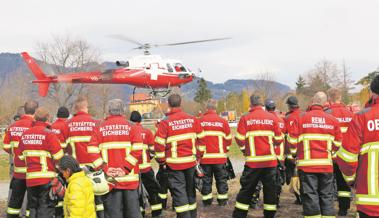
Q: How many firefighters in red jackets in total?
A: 14